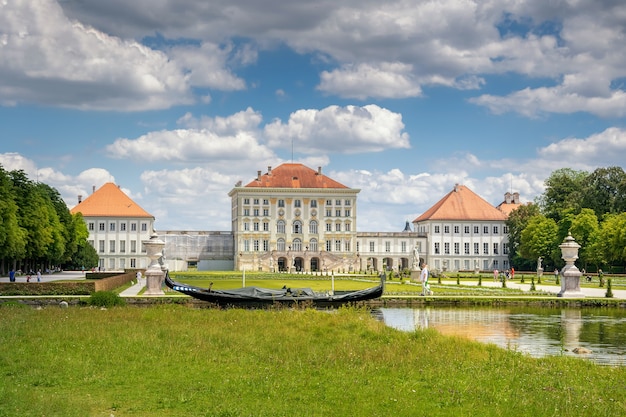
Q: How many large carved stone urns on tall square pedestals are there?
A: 2